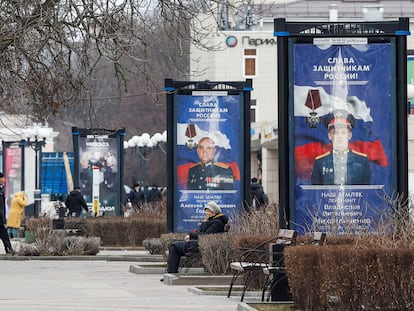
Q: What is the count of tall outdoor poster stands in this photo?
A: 4